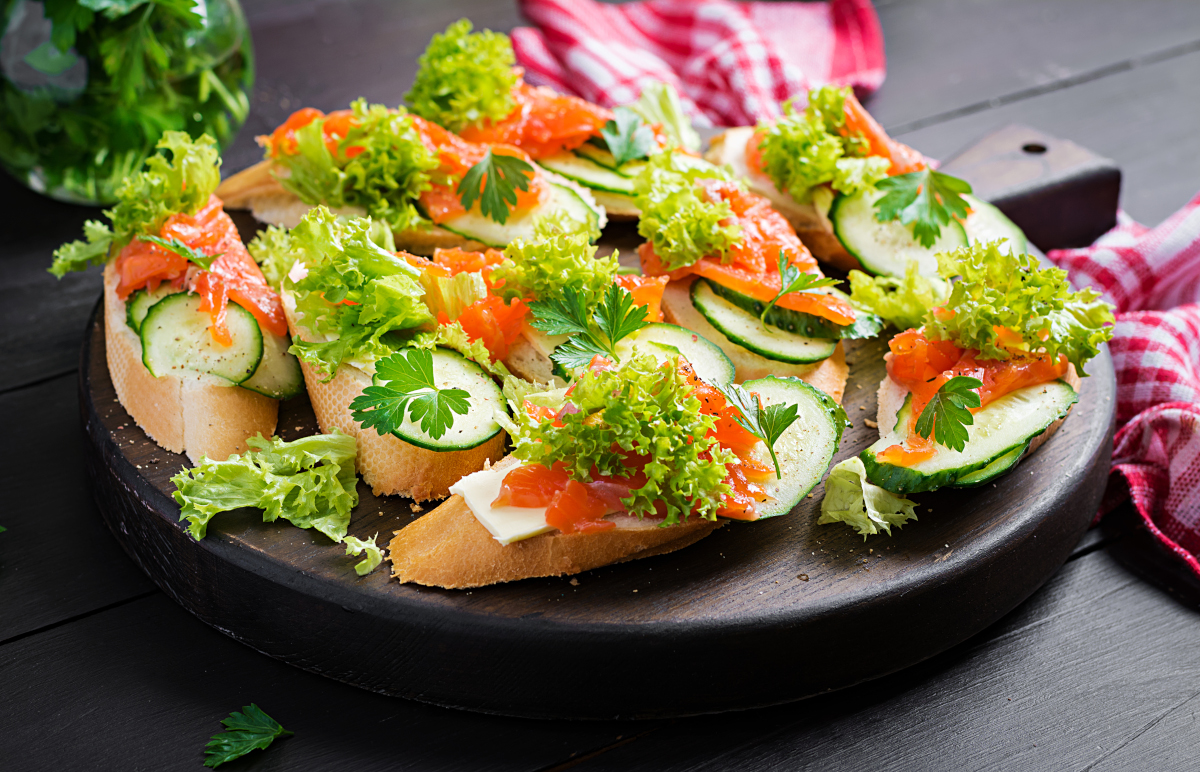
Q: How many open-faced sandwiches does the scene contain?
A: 9